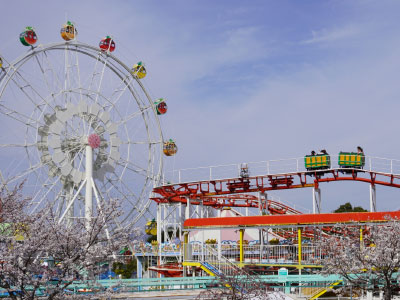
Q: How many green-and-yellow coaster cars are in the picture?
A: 2